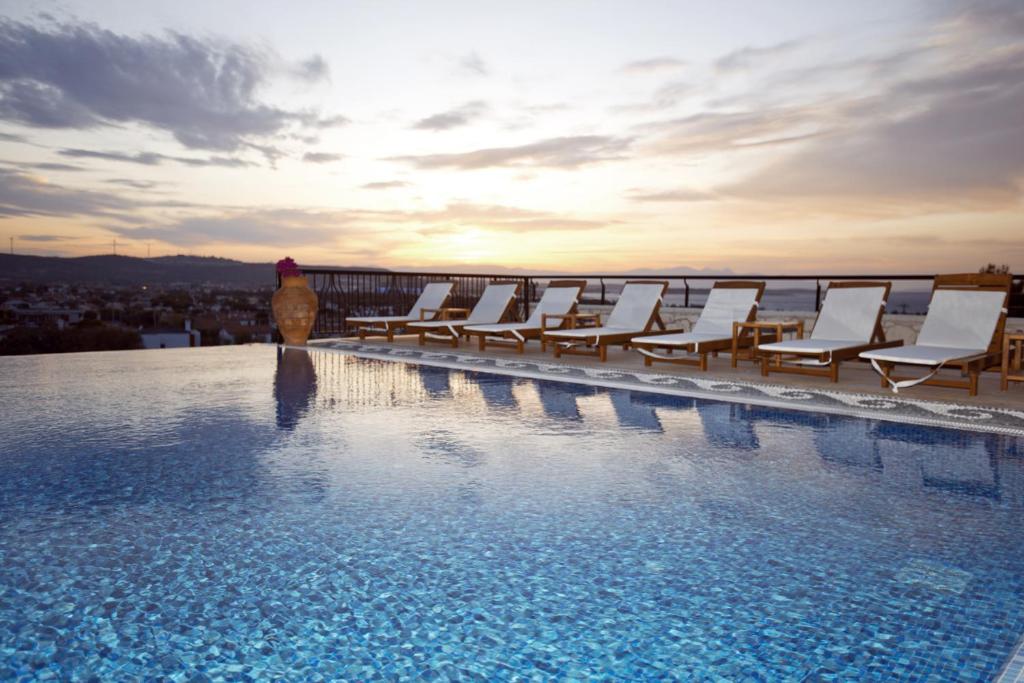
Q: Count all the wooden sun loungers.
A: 7